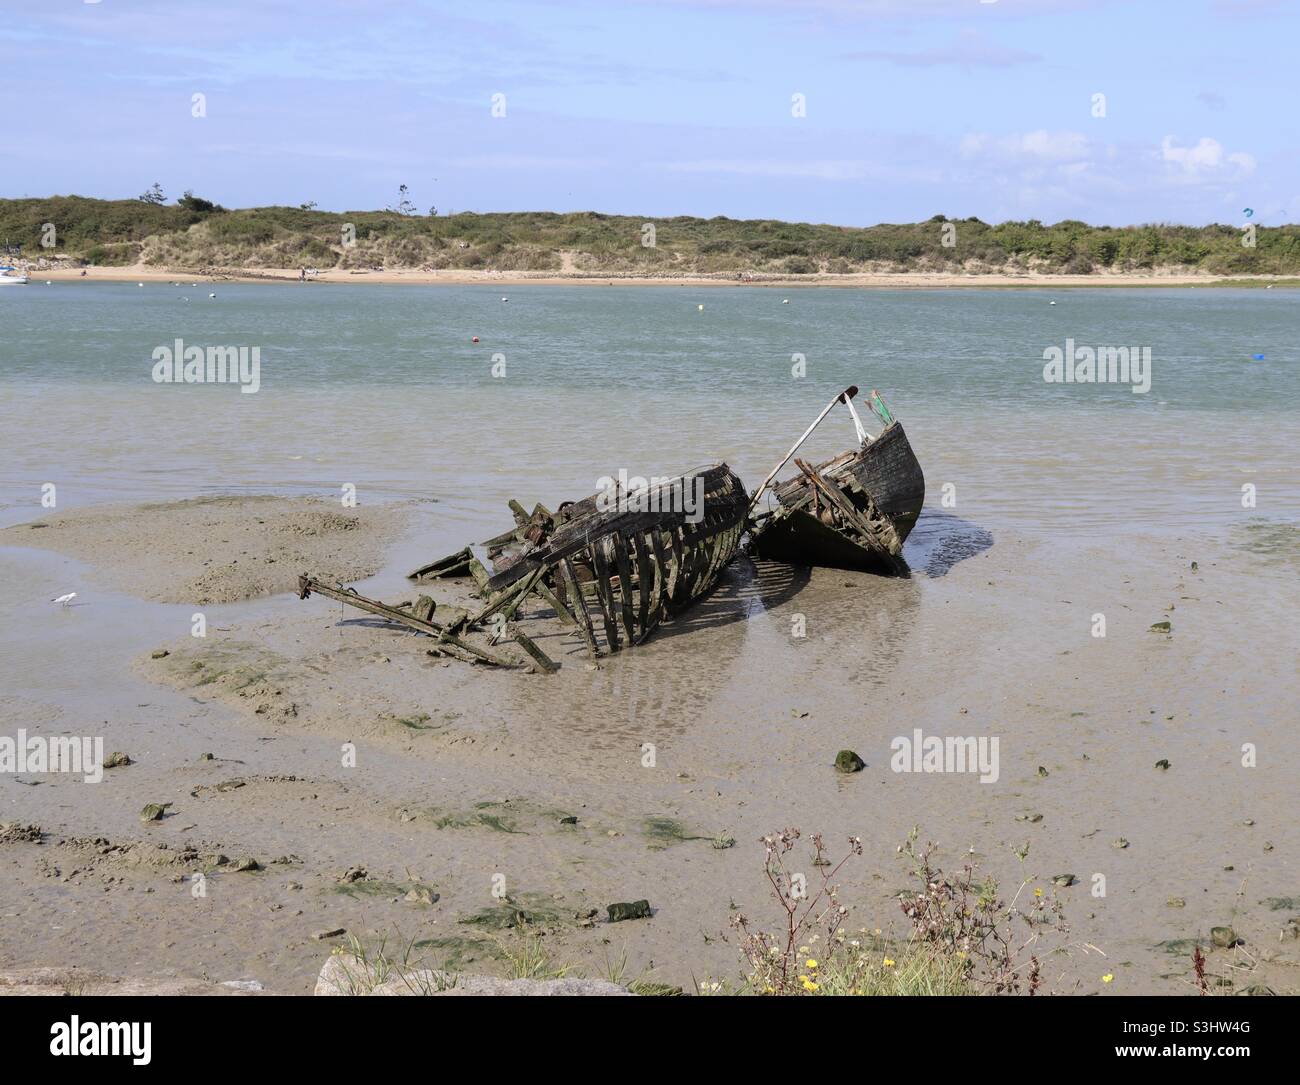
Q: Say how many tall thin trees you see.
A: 2